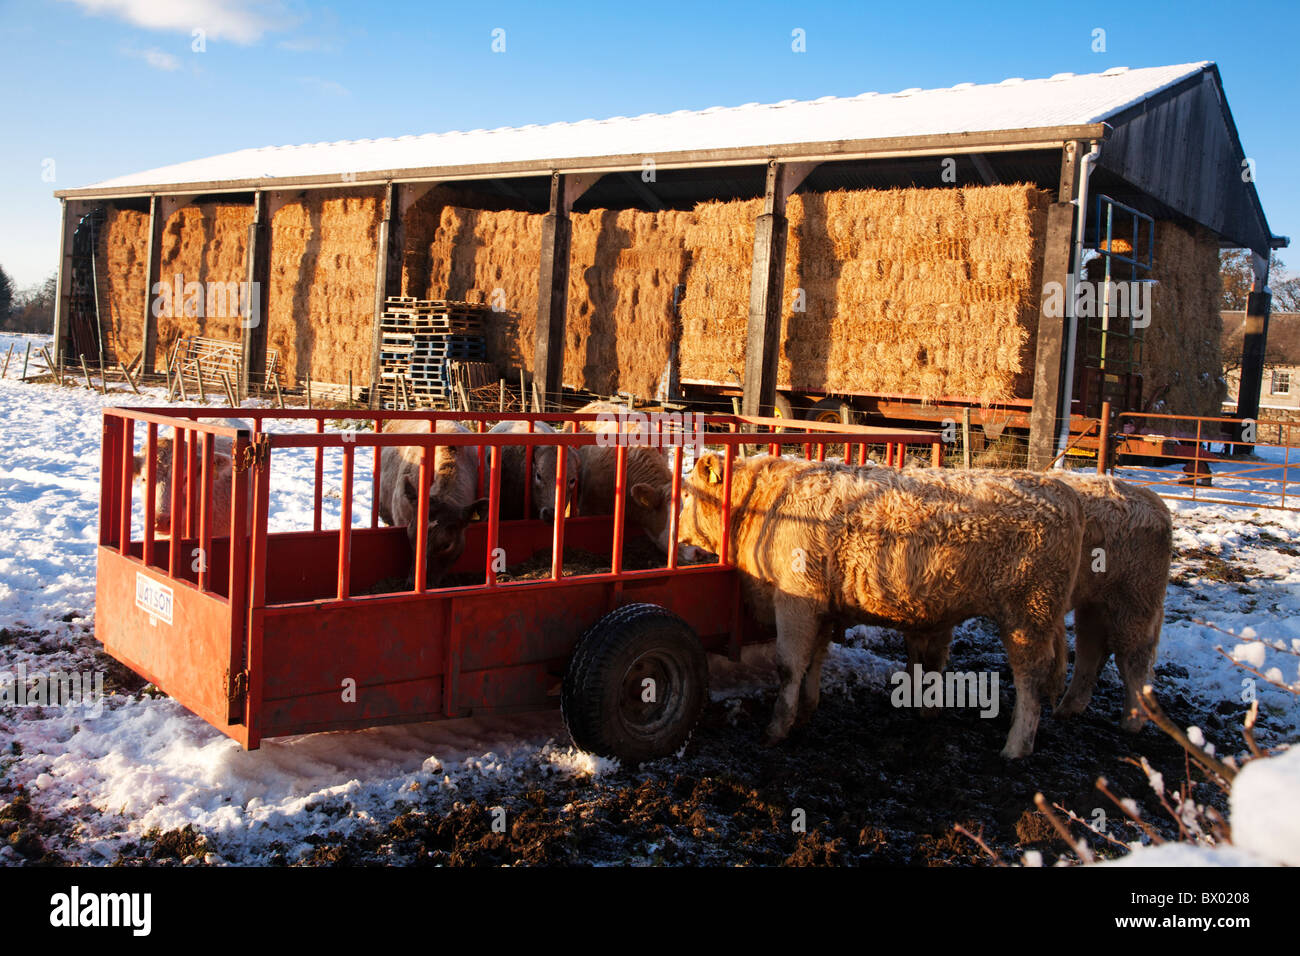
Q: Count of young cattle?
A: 6